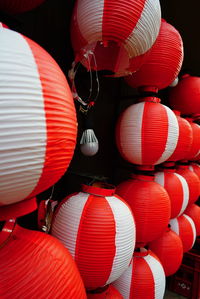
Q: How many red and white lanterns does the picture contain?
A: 7